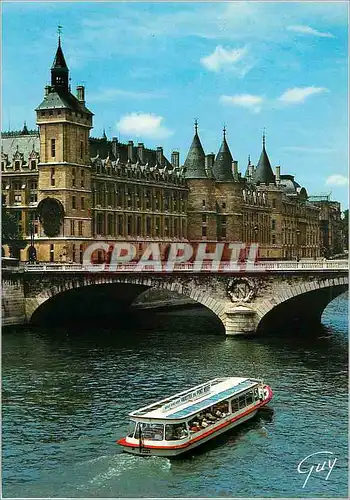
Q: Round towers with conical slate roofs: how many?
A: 3